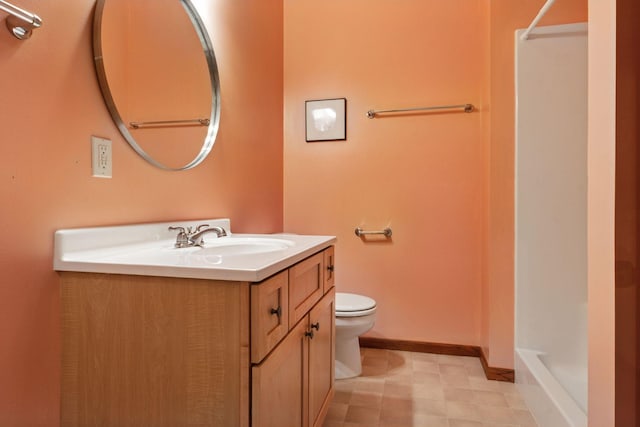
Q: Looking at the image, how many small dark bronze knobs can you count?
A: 4